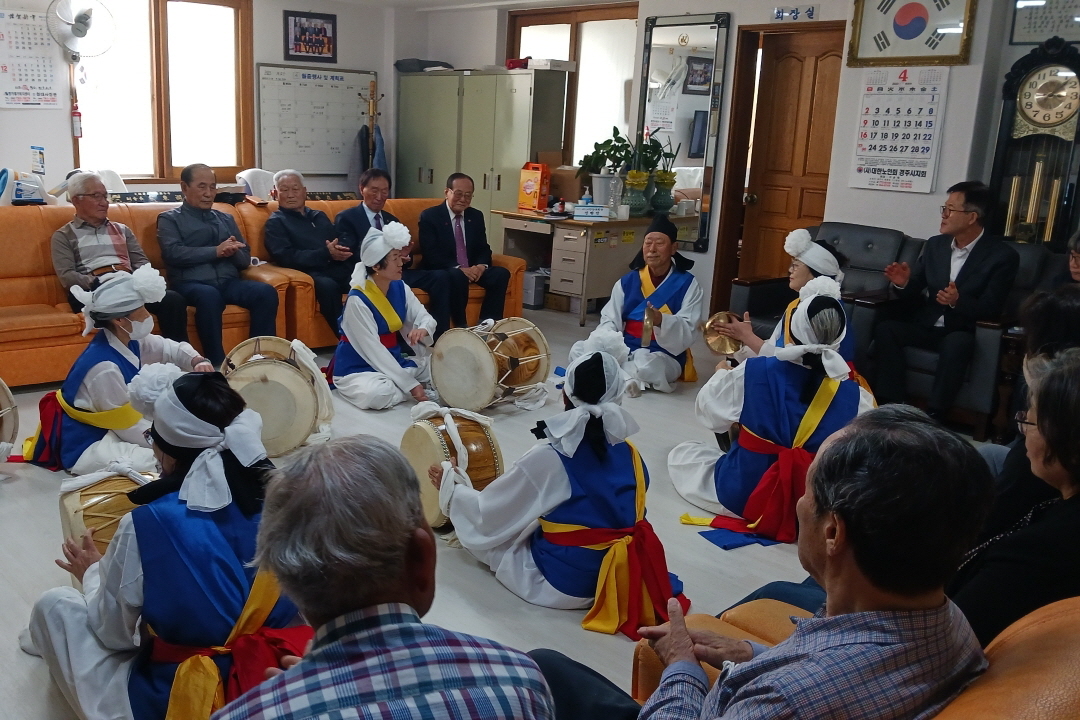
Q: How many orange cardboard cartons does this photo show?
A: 1